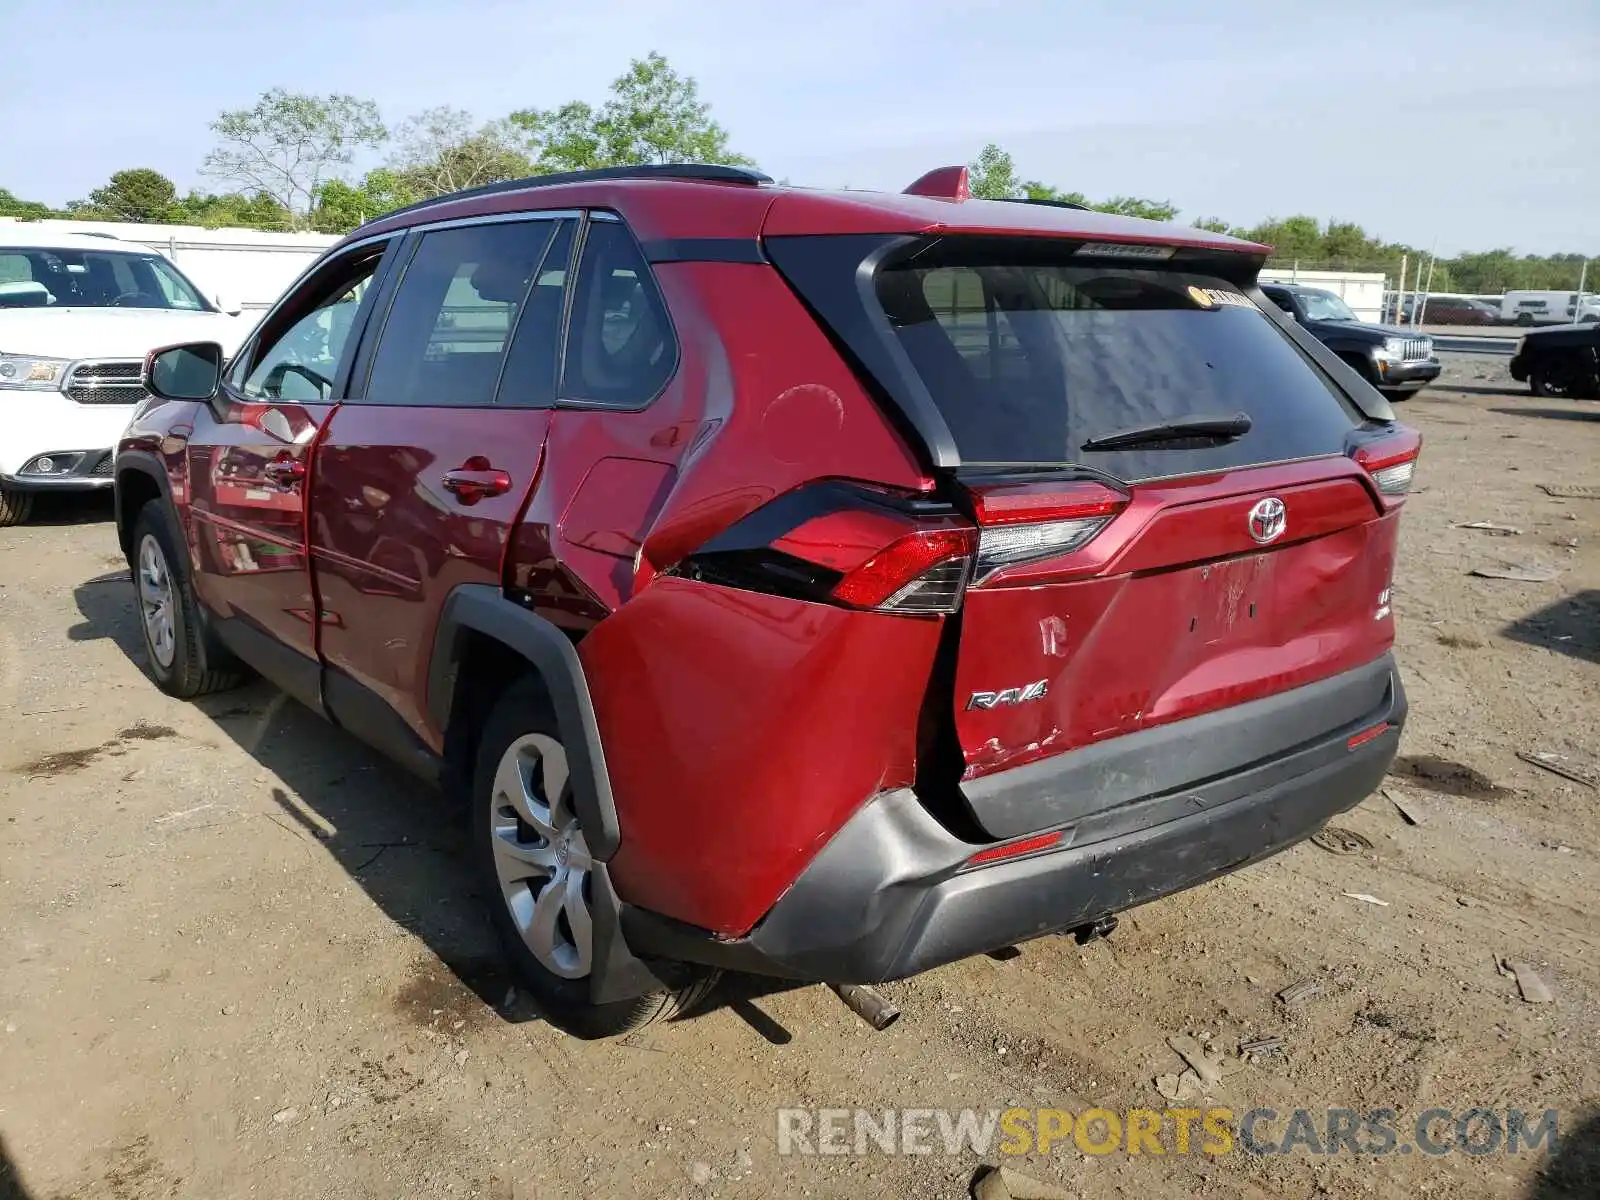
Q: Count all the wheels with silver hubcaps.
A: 2